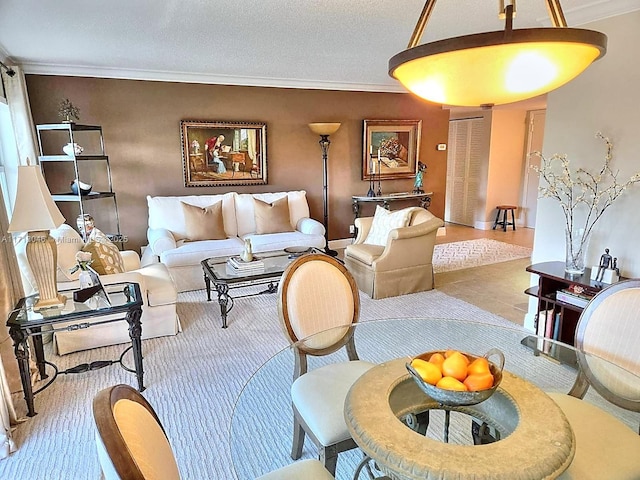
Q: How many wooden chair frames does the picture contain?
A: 3